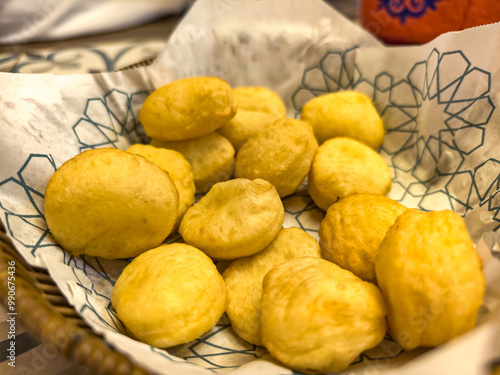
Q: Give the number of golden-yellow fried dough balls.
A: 14